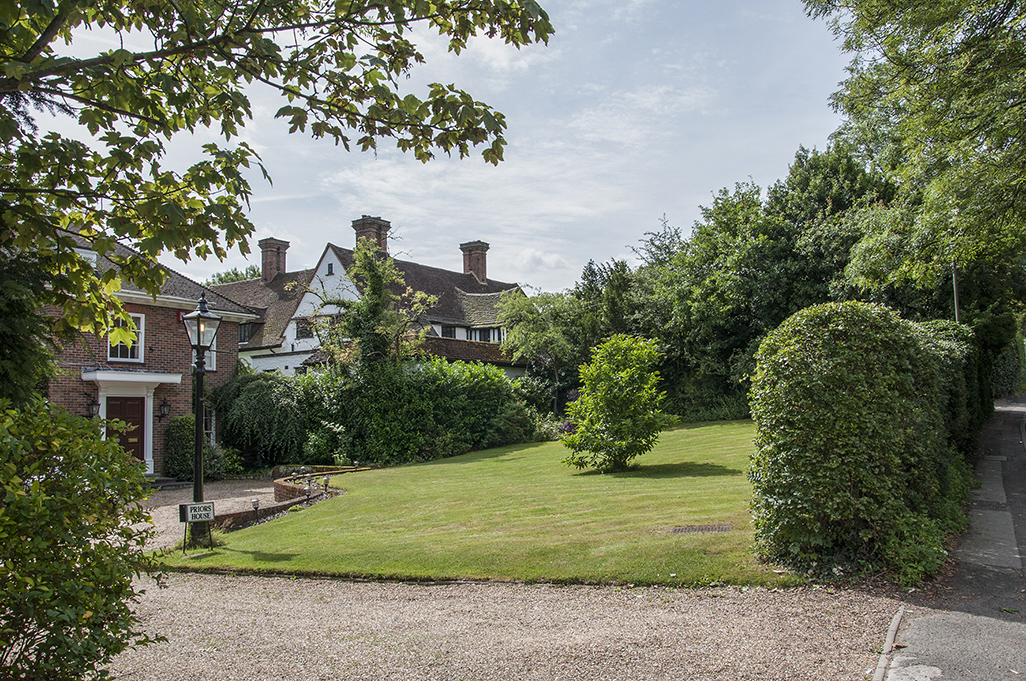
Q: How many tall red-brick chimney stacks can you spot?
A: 3